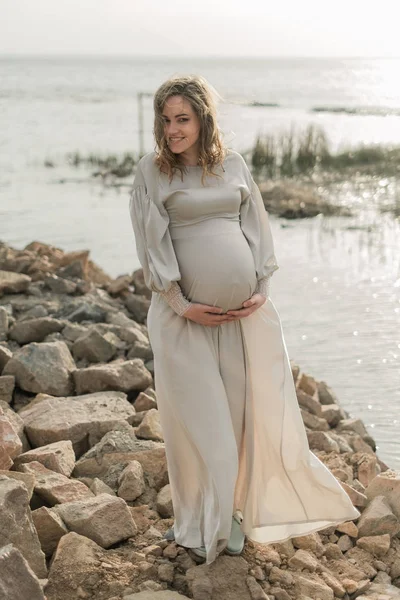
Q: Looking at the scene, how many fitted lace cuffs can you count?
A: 2